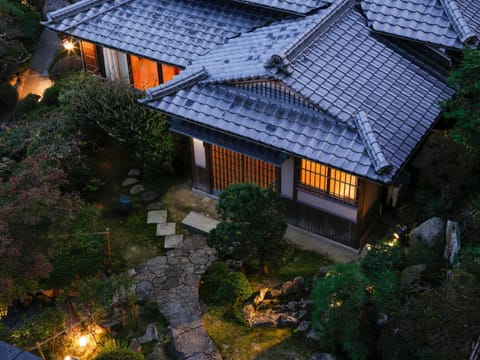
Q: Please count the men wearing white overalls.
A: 0